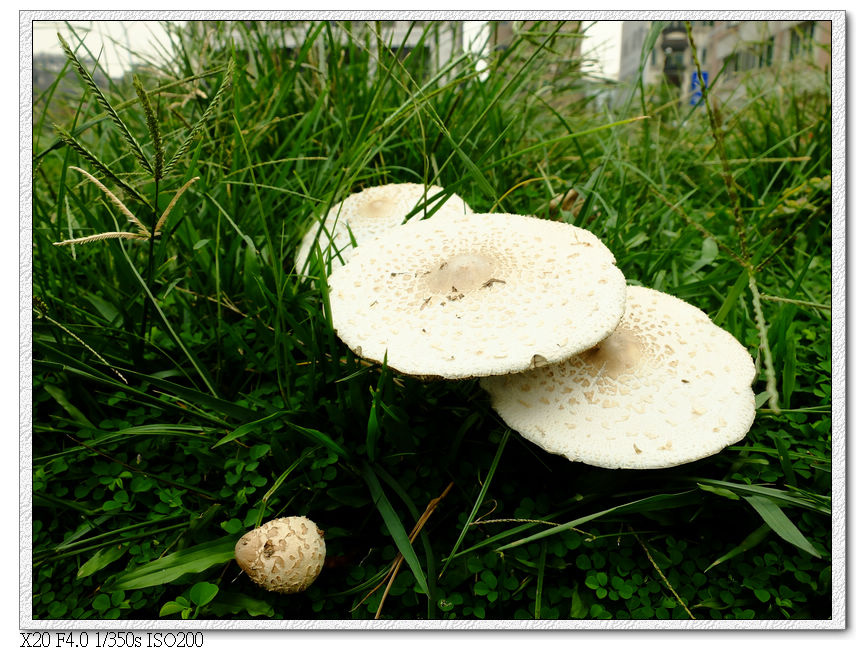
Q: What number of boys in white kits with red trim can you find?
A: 0